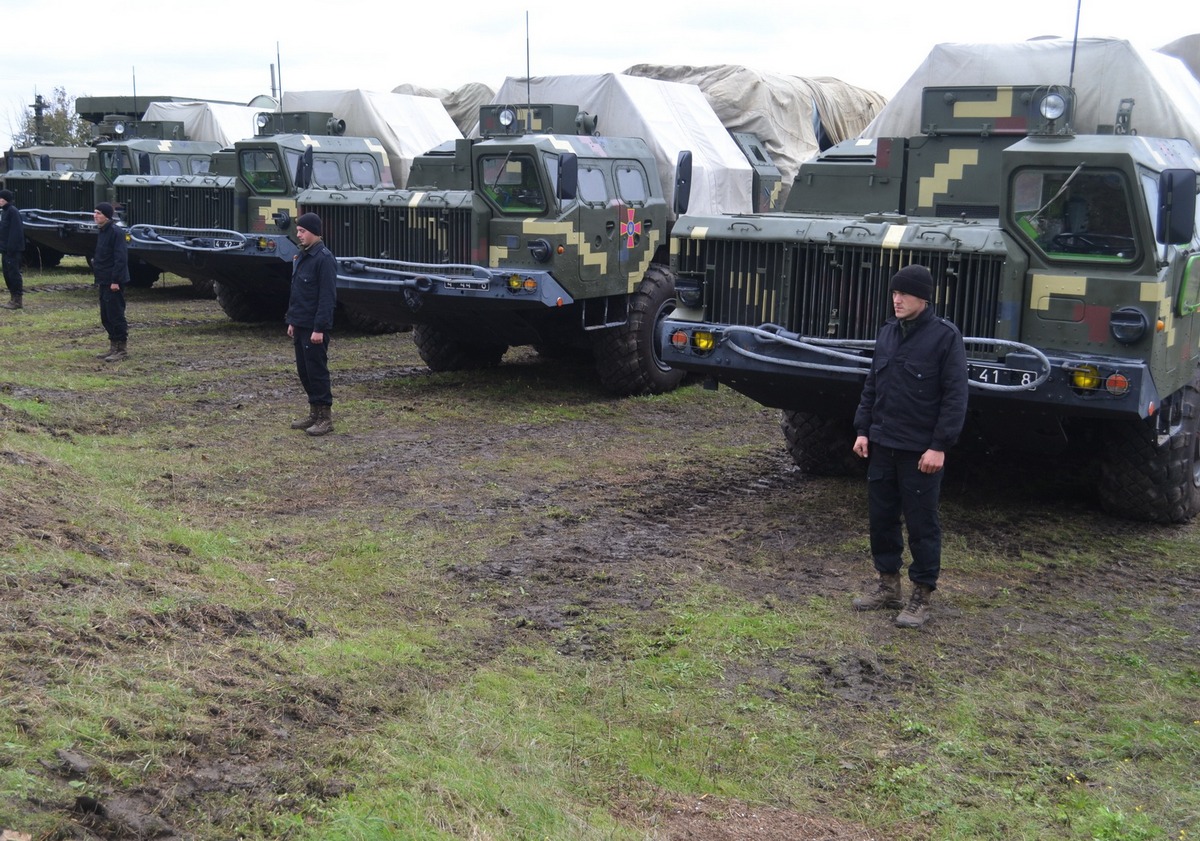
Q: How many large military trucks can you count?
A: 5